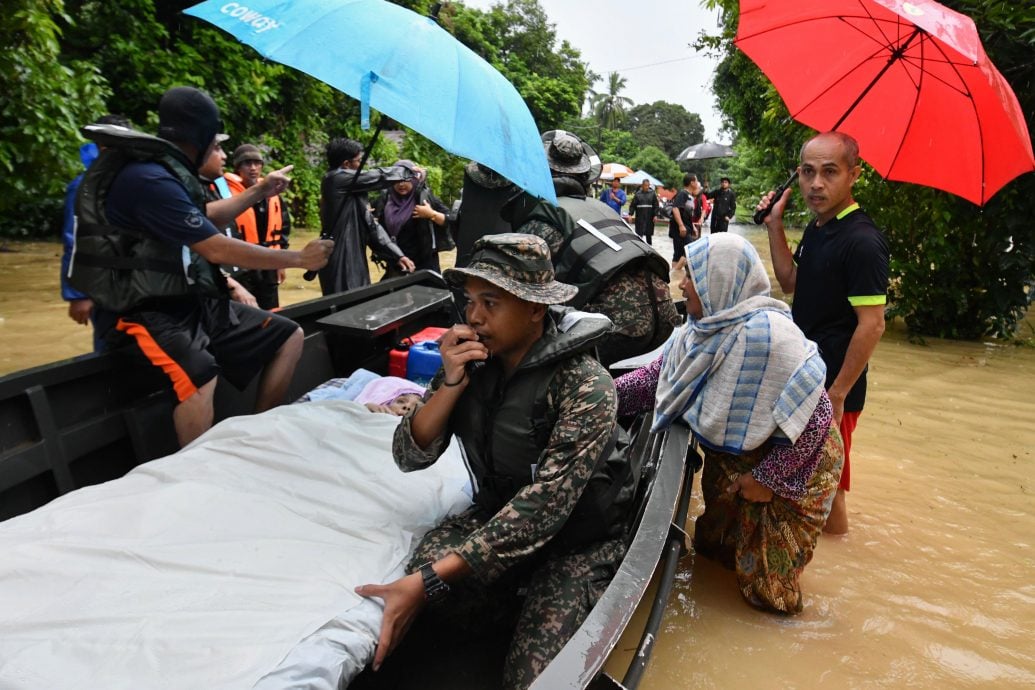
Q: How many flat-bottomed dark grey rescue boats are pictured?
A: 1